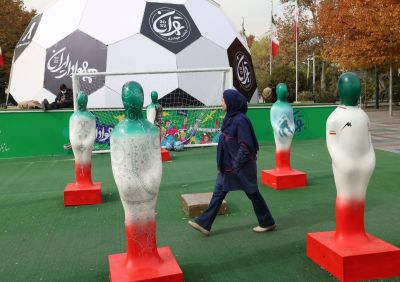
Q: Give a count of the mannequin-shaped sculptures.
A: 5